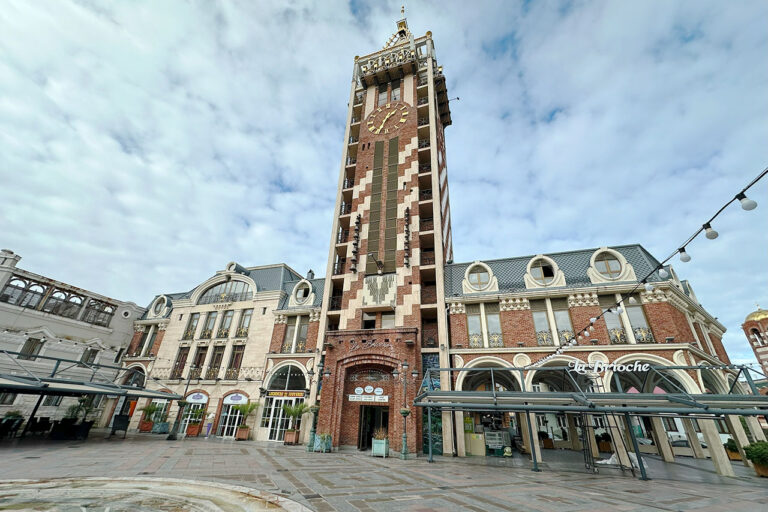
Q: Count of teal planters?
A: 3